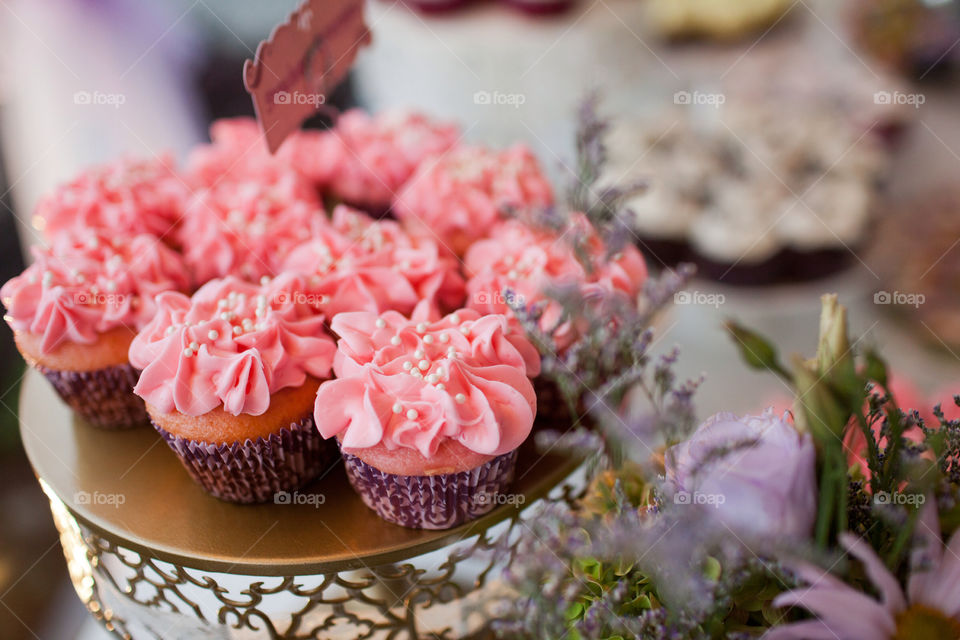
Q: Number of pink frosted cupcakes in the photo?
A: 10